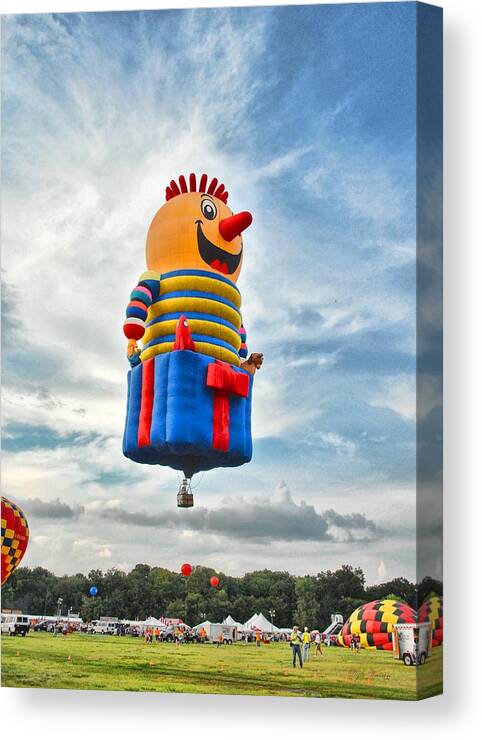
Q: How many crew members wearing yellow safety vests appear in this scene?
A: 2